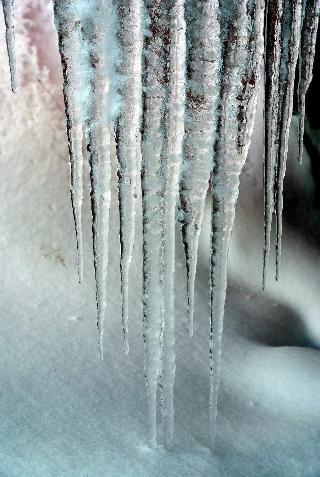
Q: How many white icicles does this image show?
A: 11